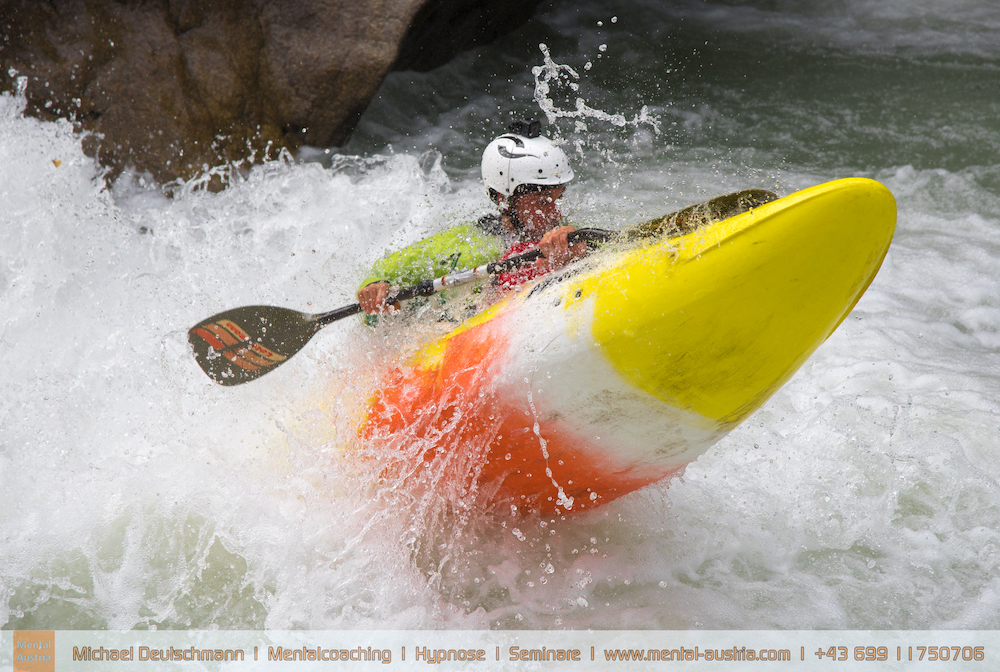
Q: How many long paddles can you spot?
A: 1